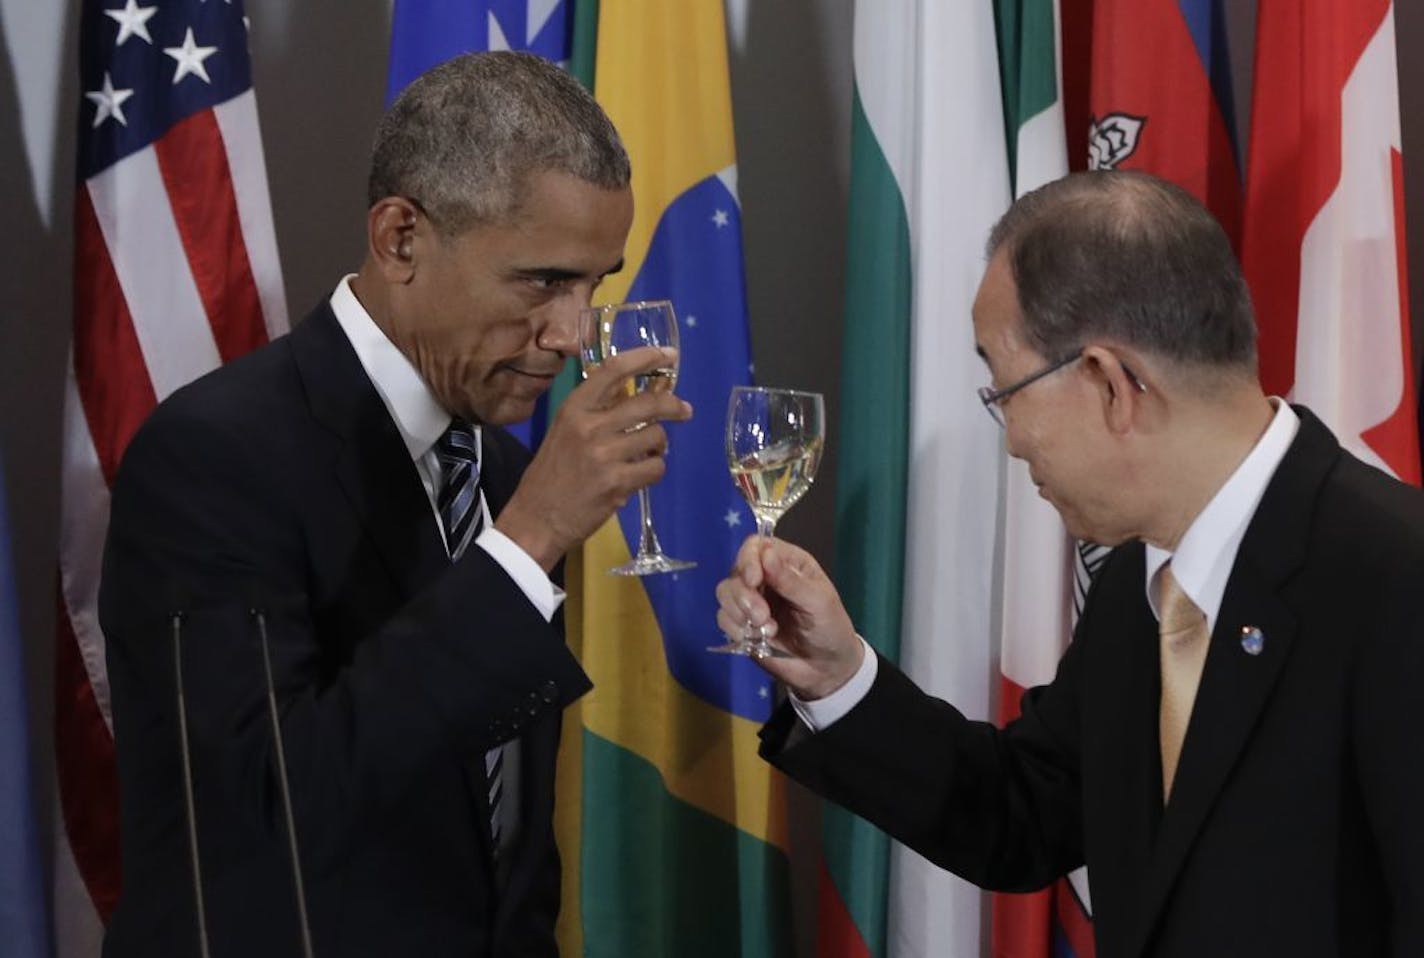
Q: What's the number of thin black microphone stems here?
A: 2